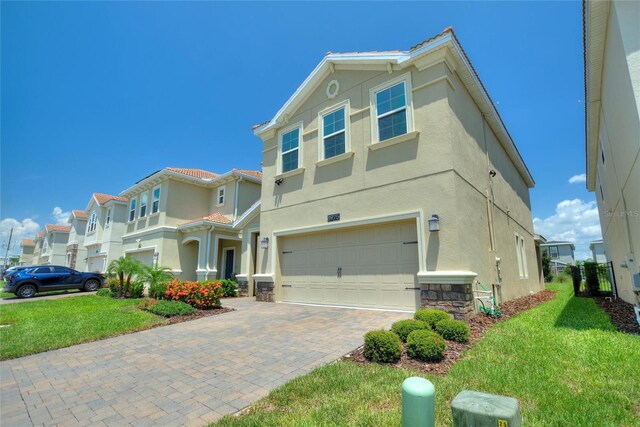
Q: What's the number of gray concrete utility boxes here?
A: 1